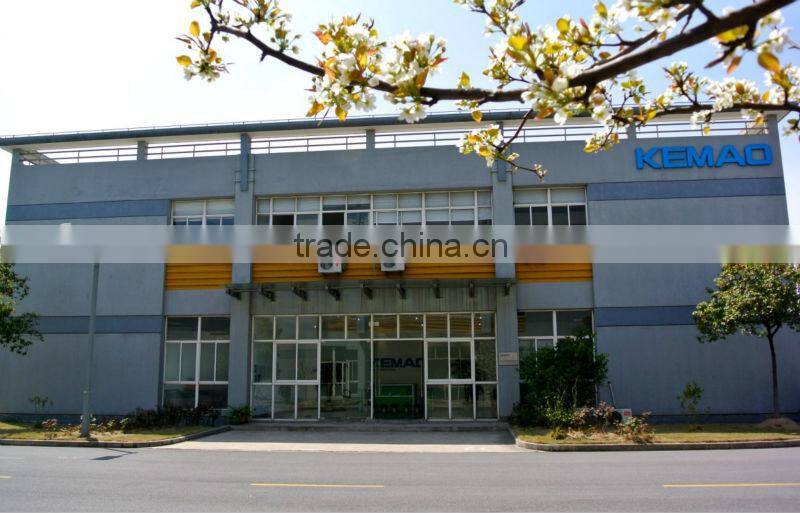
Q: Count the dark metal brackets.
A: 9